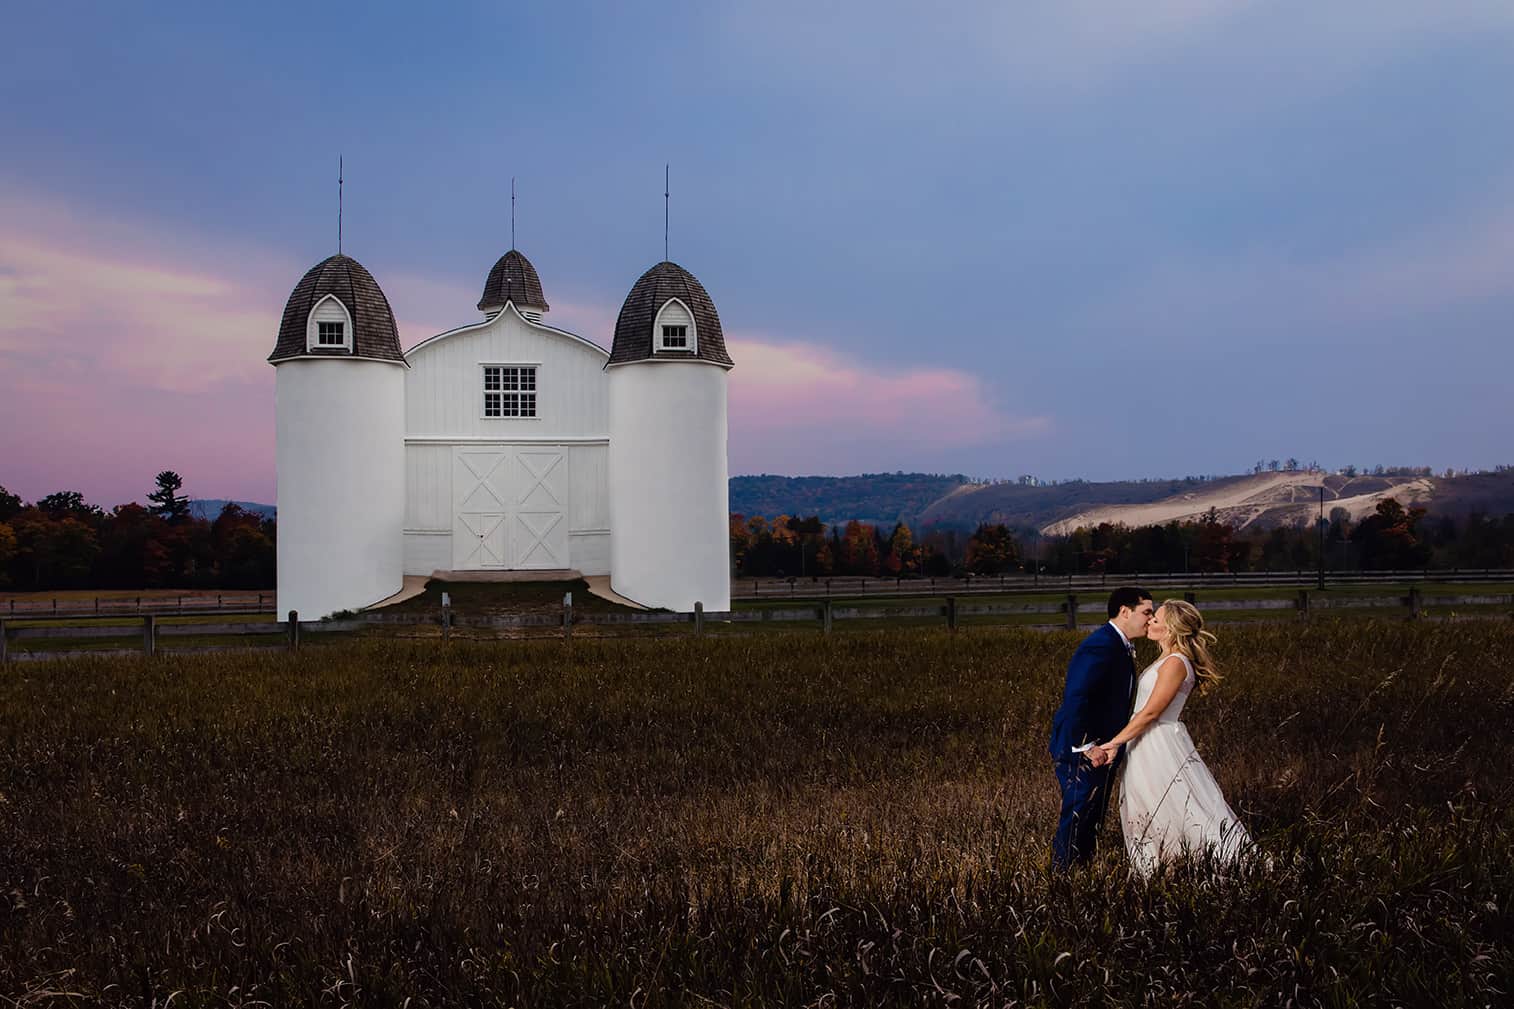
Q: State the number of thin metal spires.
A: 3